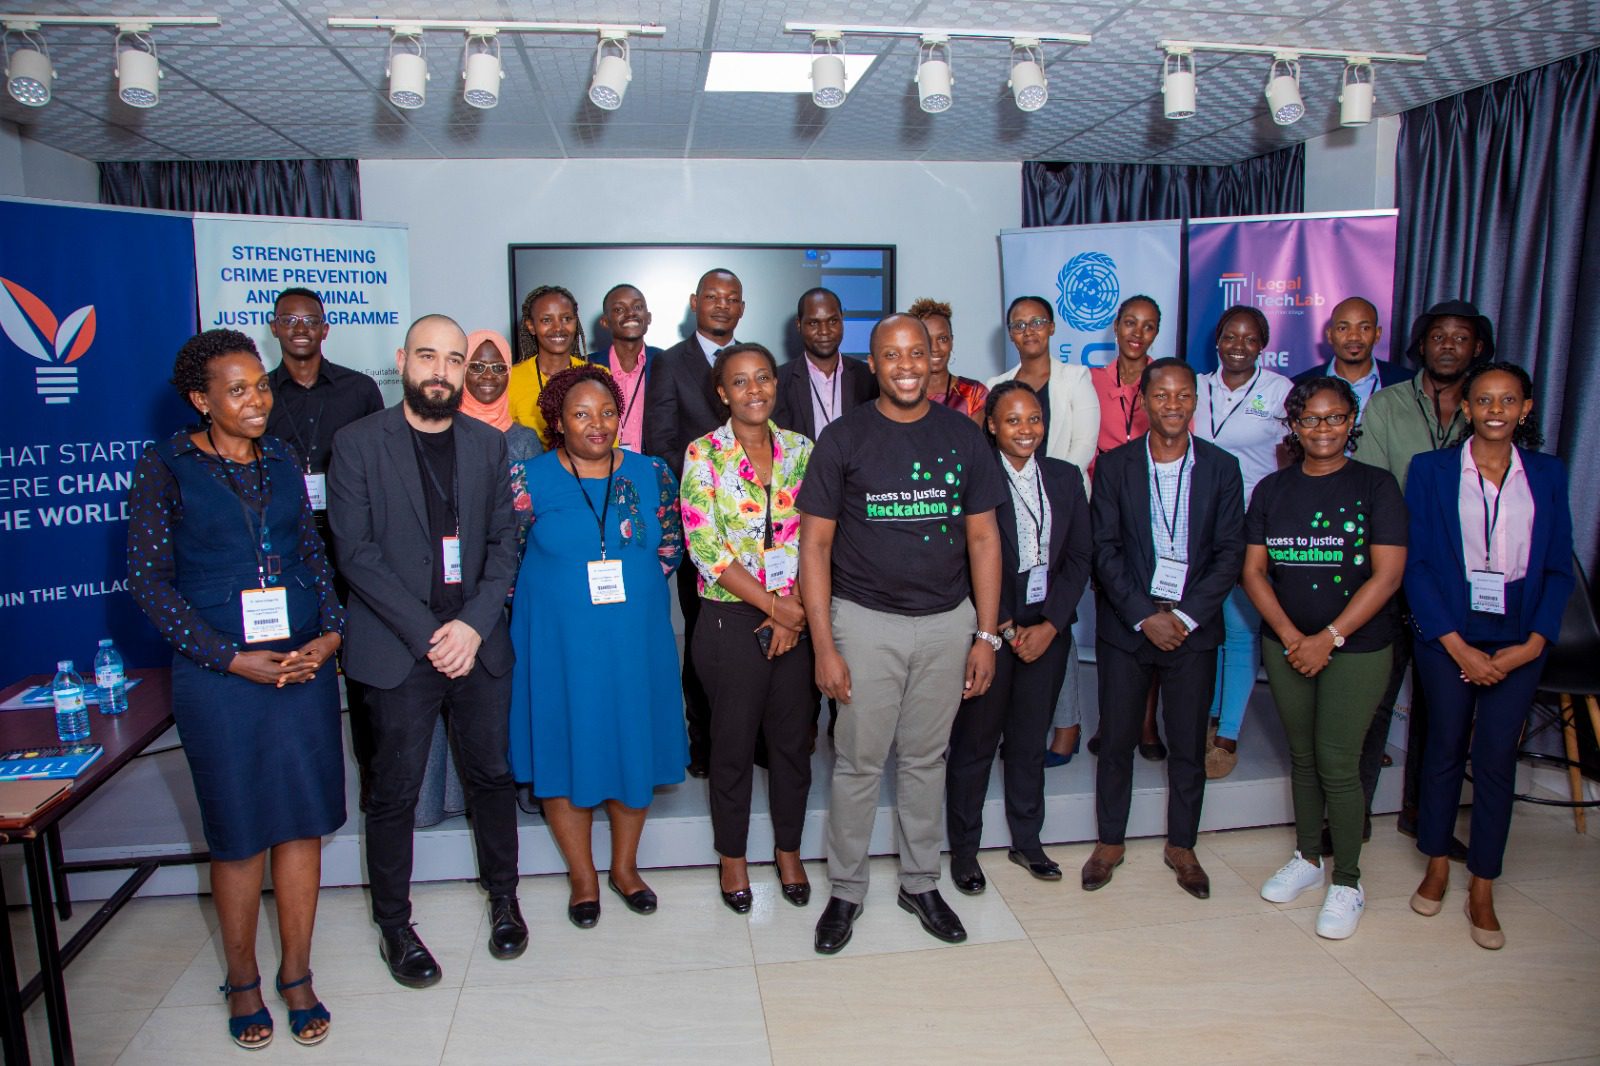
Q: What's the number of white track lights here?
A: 11